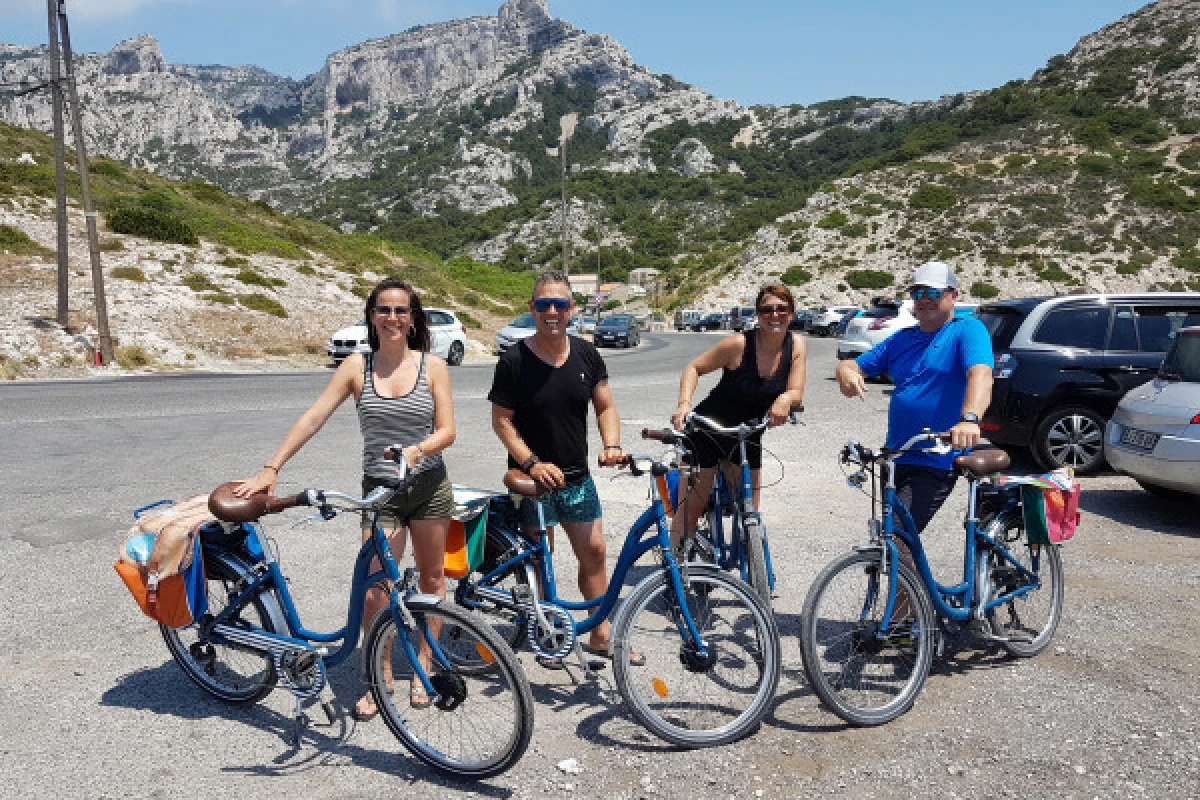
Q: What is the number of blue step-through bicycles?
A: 4